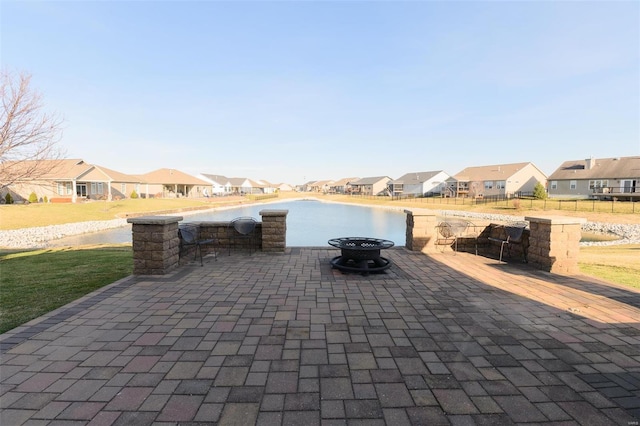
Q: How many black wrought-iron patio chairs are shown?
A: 4